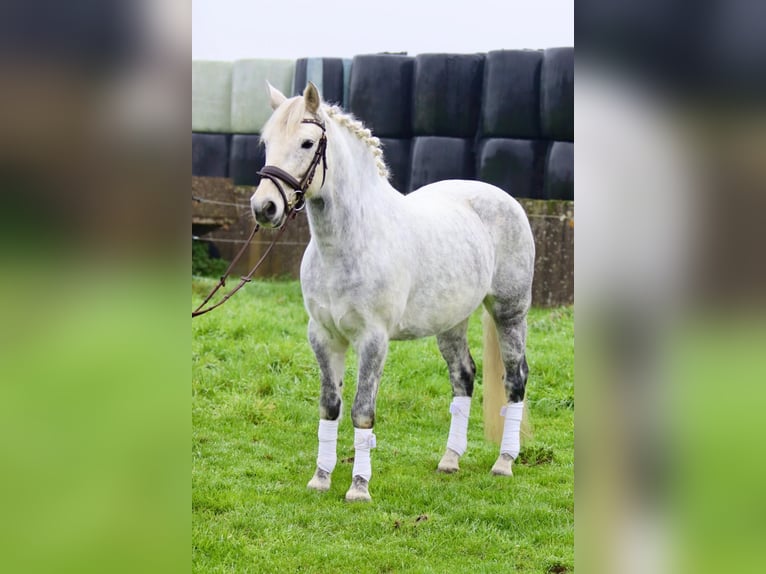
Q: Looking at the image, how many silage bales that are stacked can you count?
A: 13